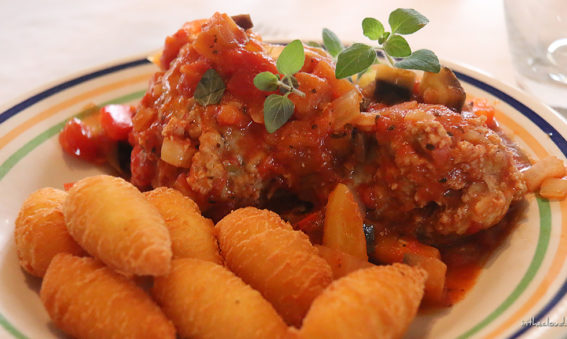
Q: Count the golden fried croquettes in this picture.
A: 7